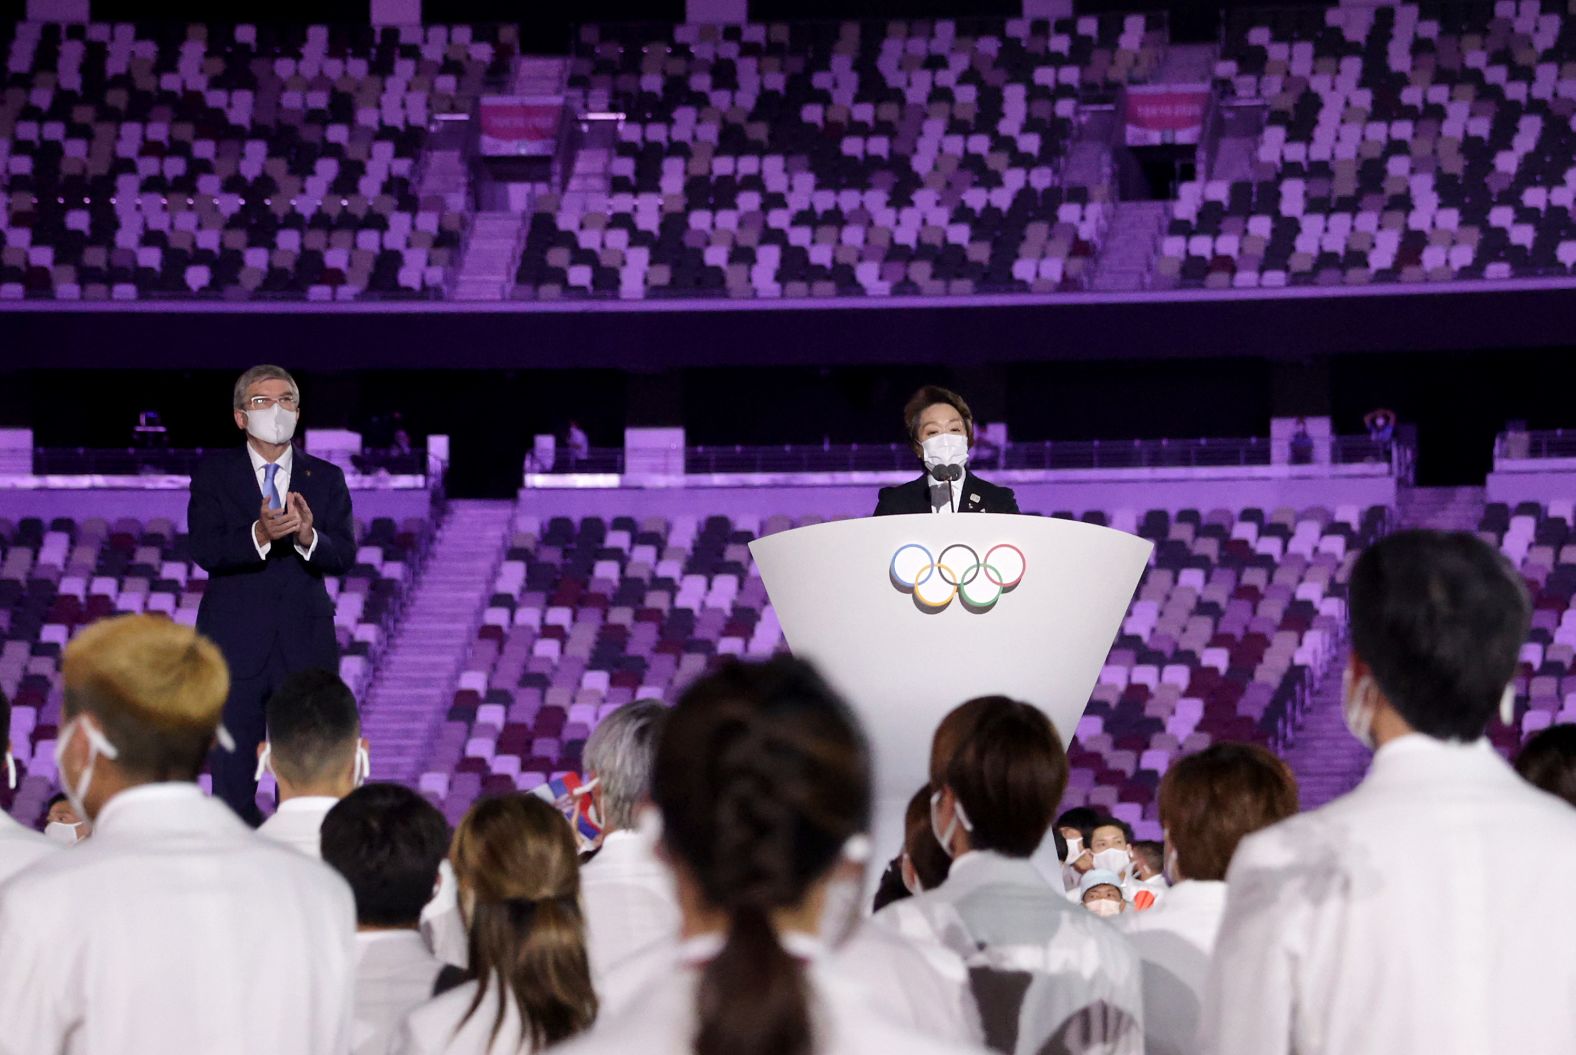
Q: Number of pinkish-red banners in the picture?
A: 2